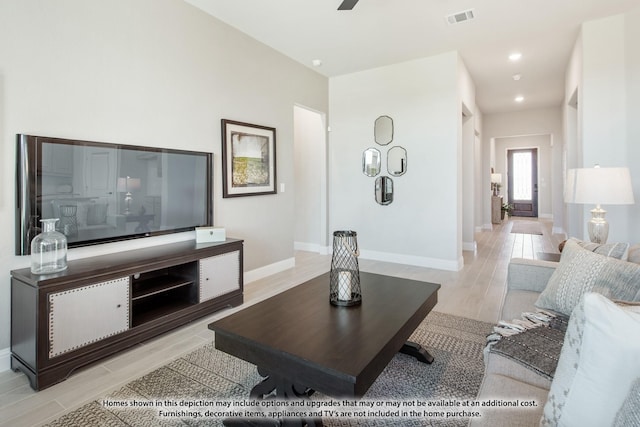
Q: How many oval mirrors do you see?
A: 4